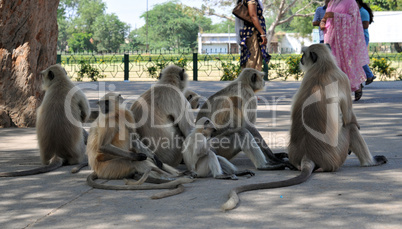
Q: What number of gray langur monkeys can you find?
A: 7